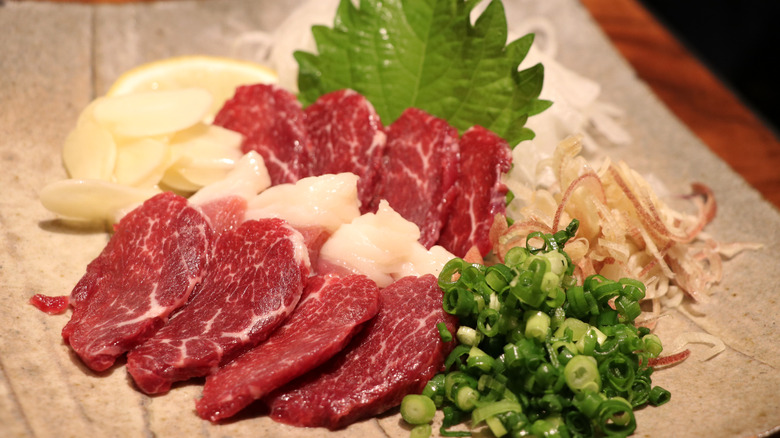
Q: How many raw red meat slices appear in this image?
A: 8